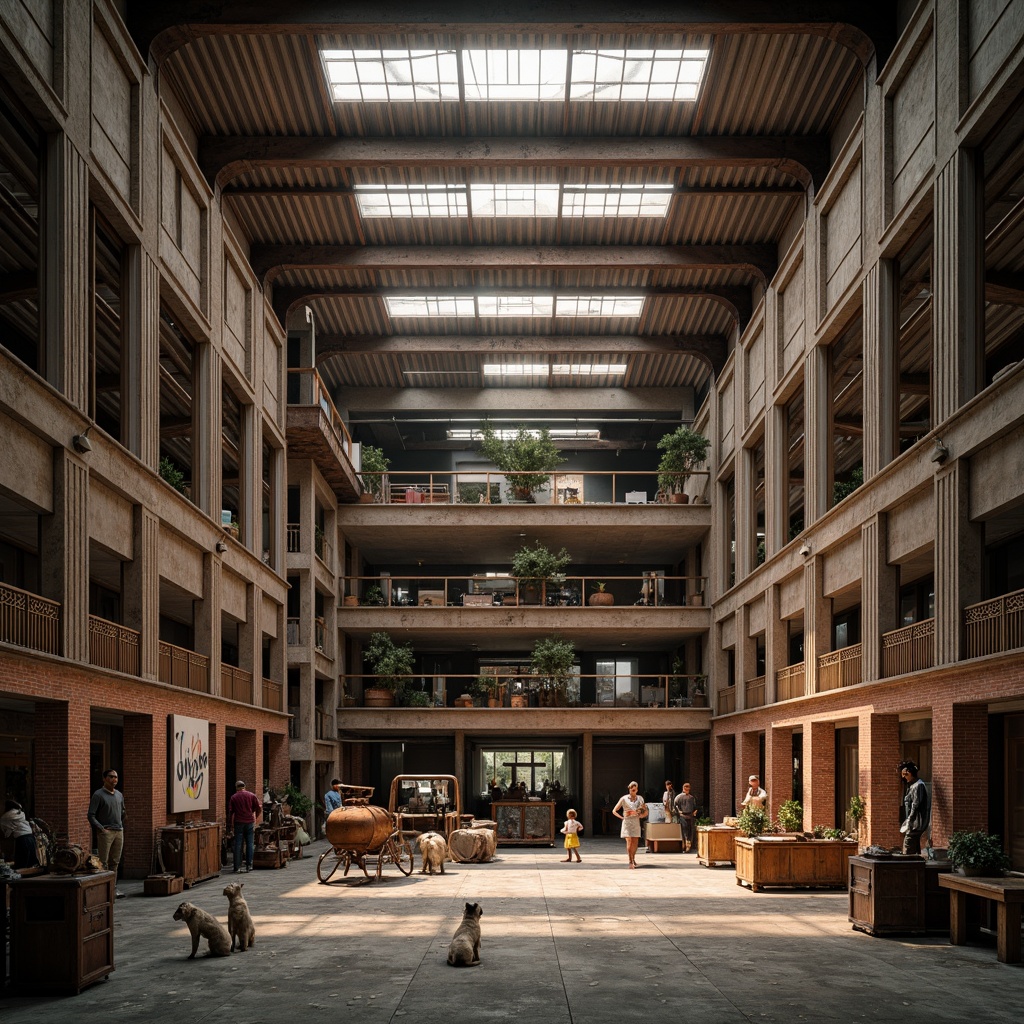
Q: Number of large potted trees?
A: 6